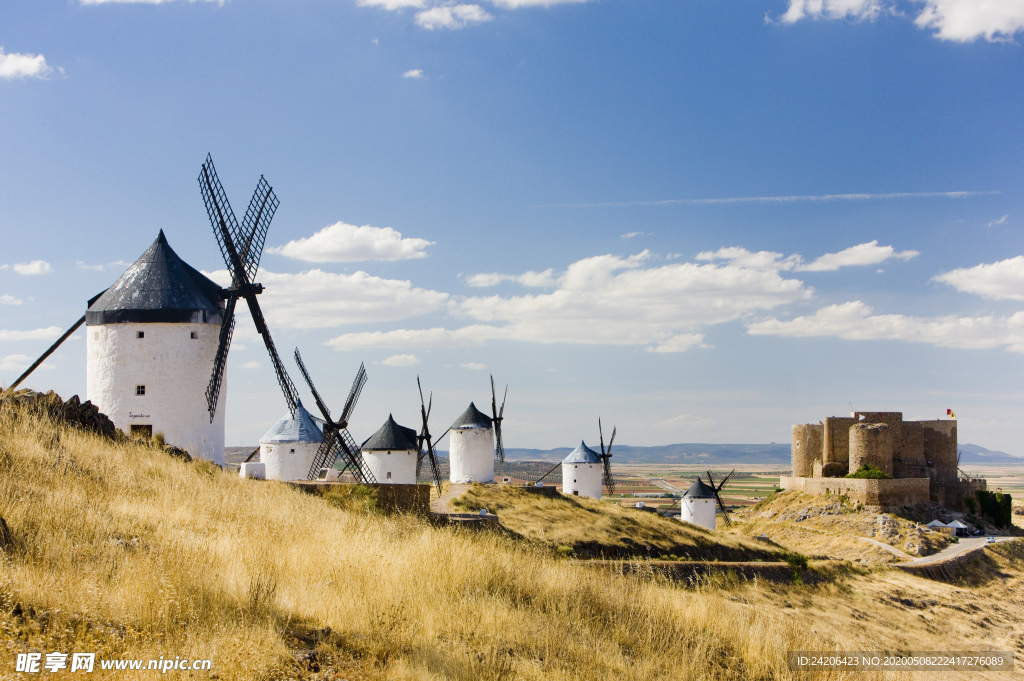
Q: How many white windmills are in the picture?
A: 6